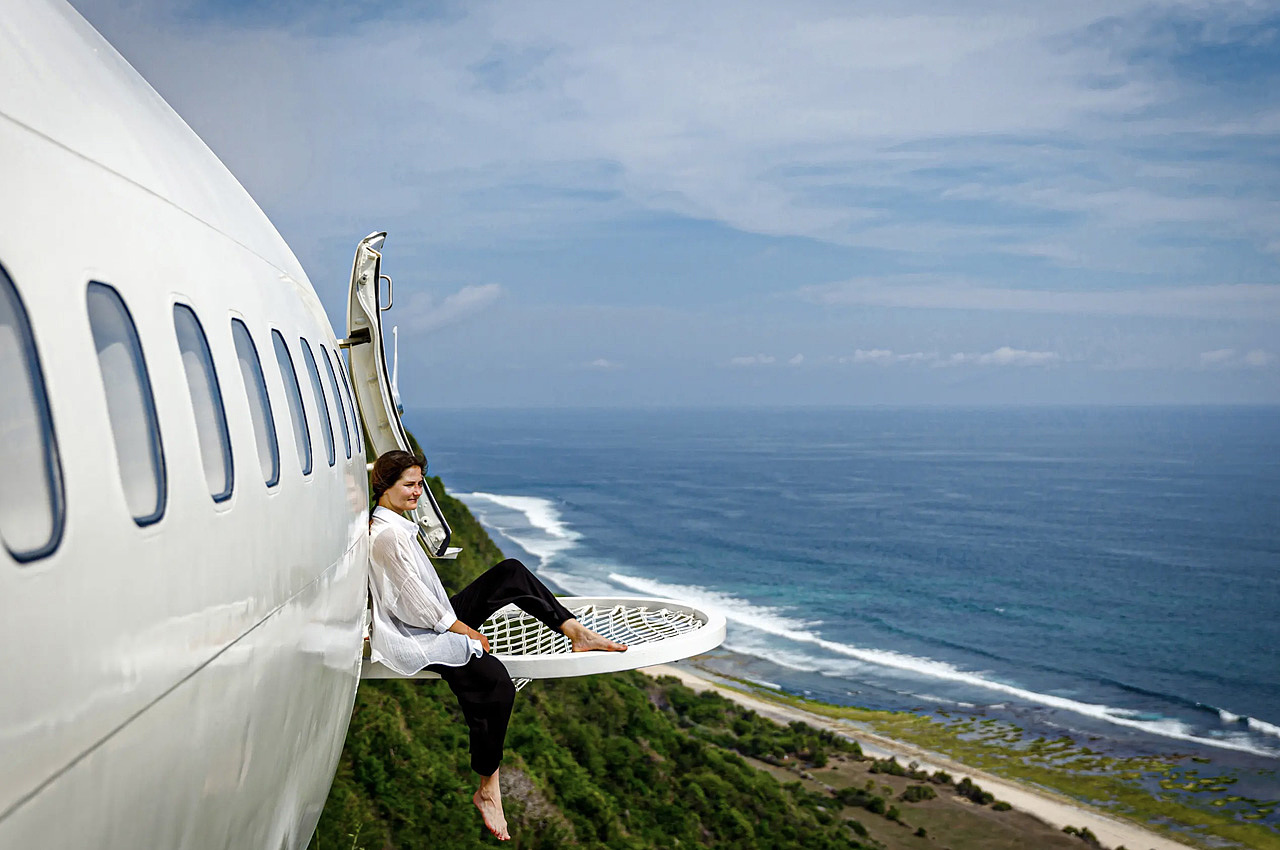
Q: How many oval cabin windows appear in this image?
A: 8